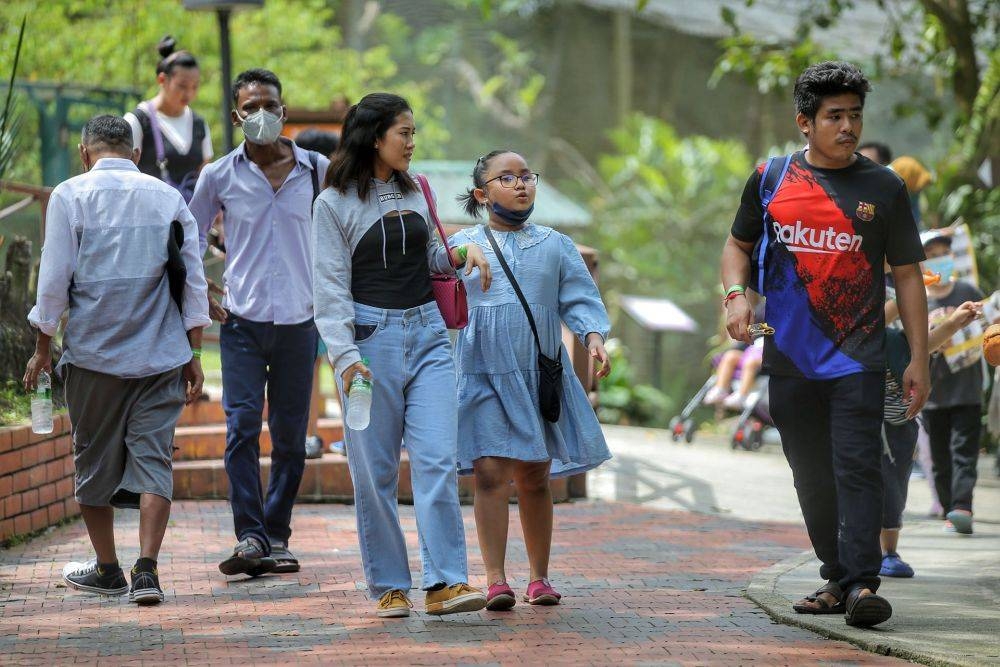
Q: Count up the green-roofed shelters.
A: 1